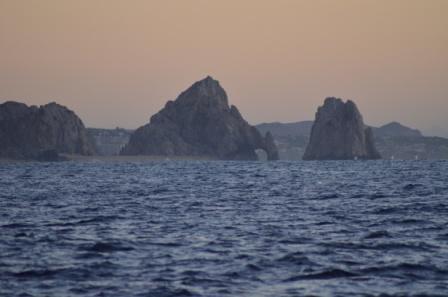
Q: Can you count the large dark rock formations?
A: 3